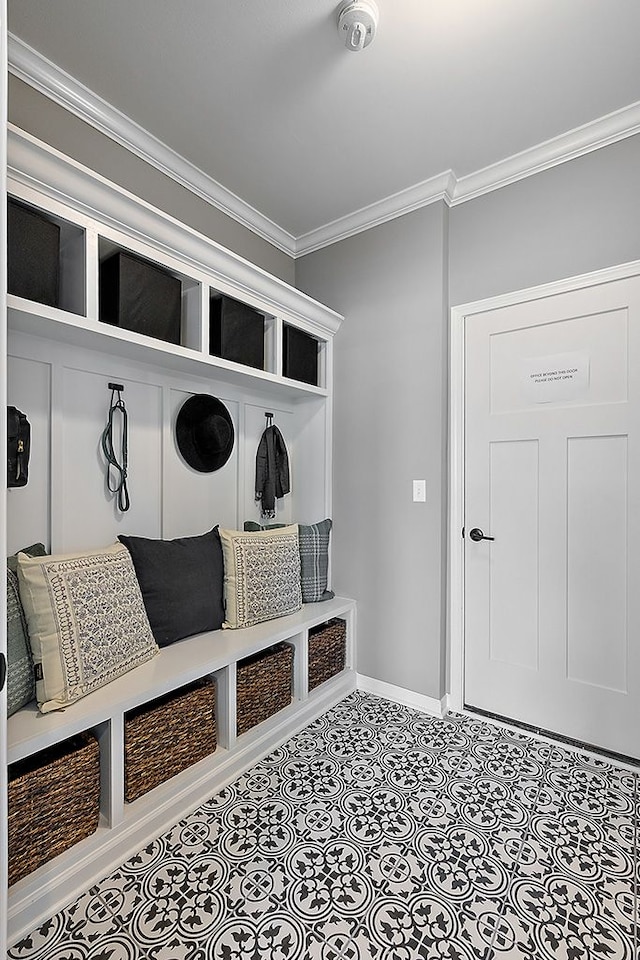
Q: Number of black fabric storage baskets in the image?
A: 4